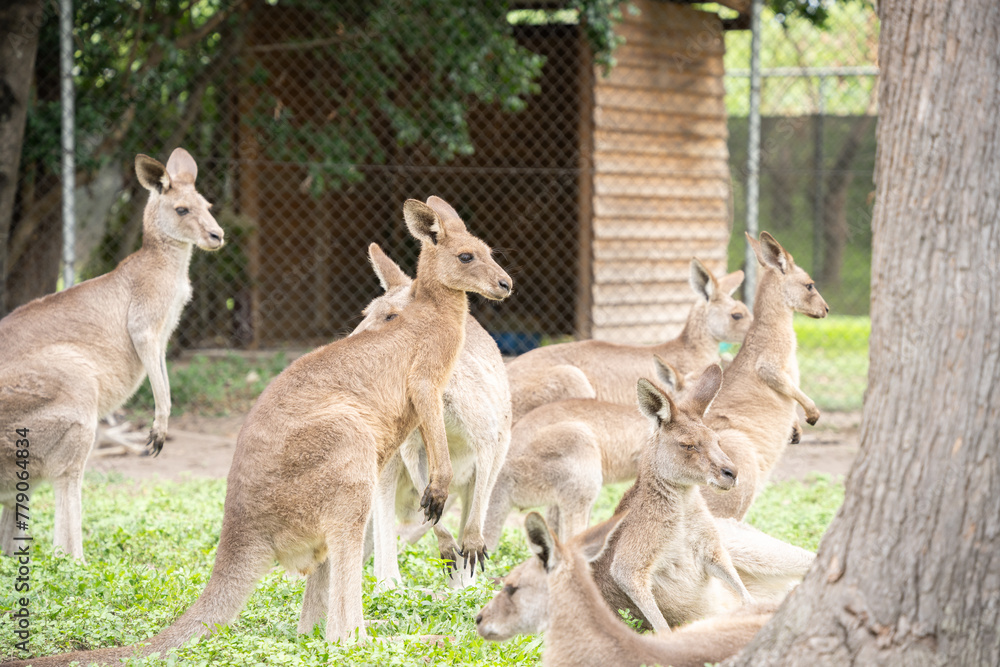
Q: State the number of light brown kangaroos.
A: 8